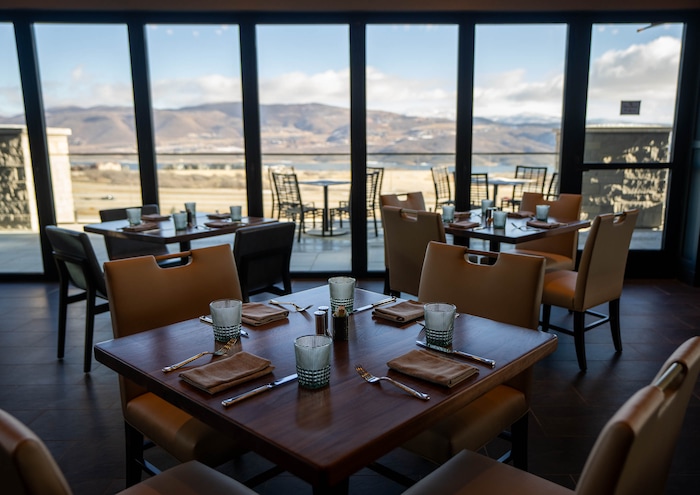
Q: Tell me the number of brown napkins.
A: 12